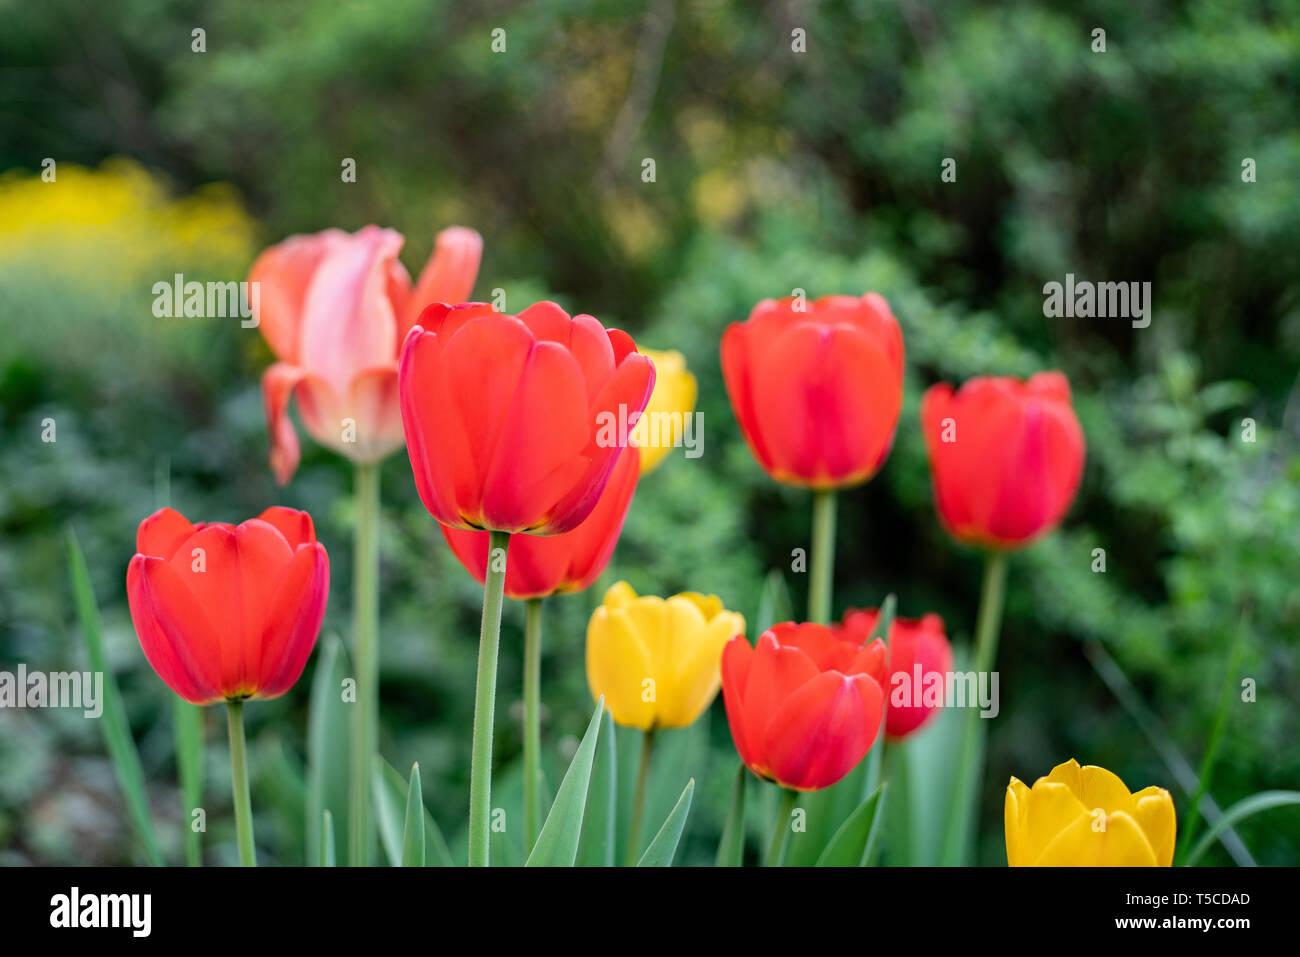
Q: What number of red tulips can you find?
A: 7